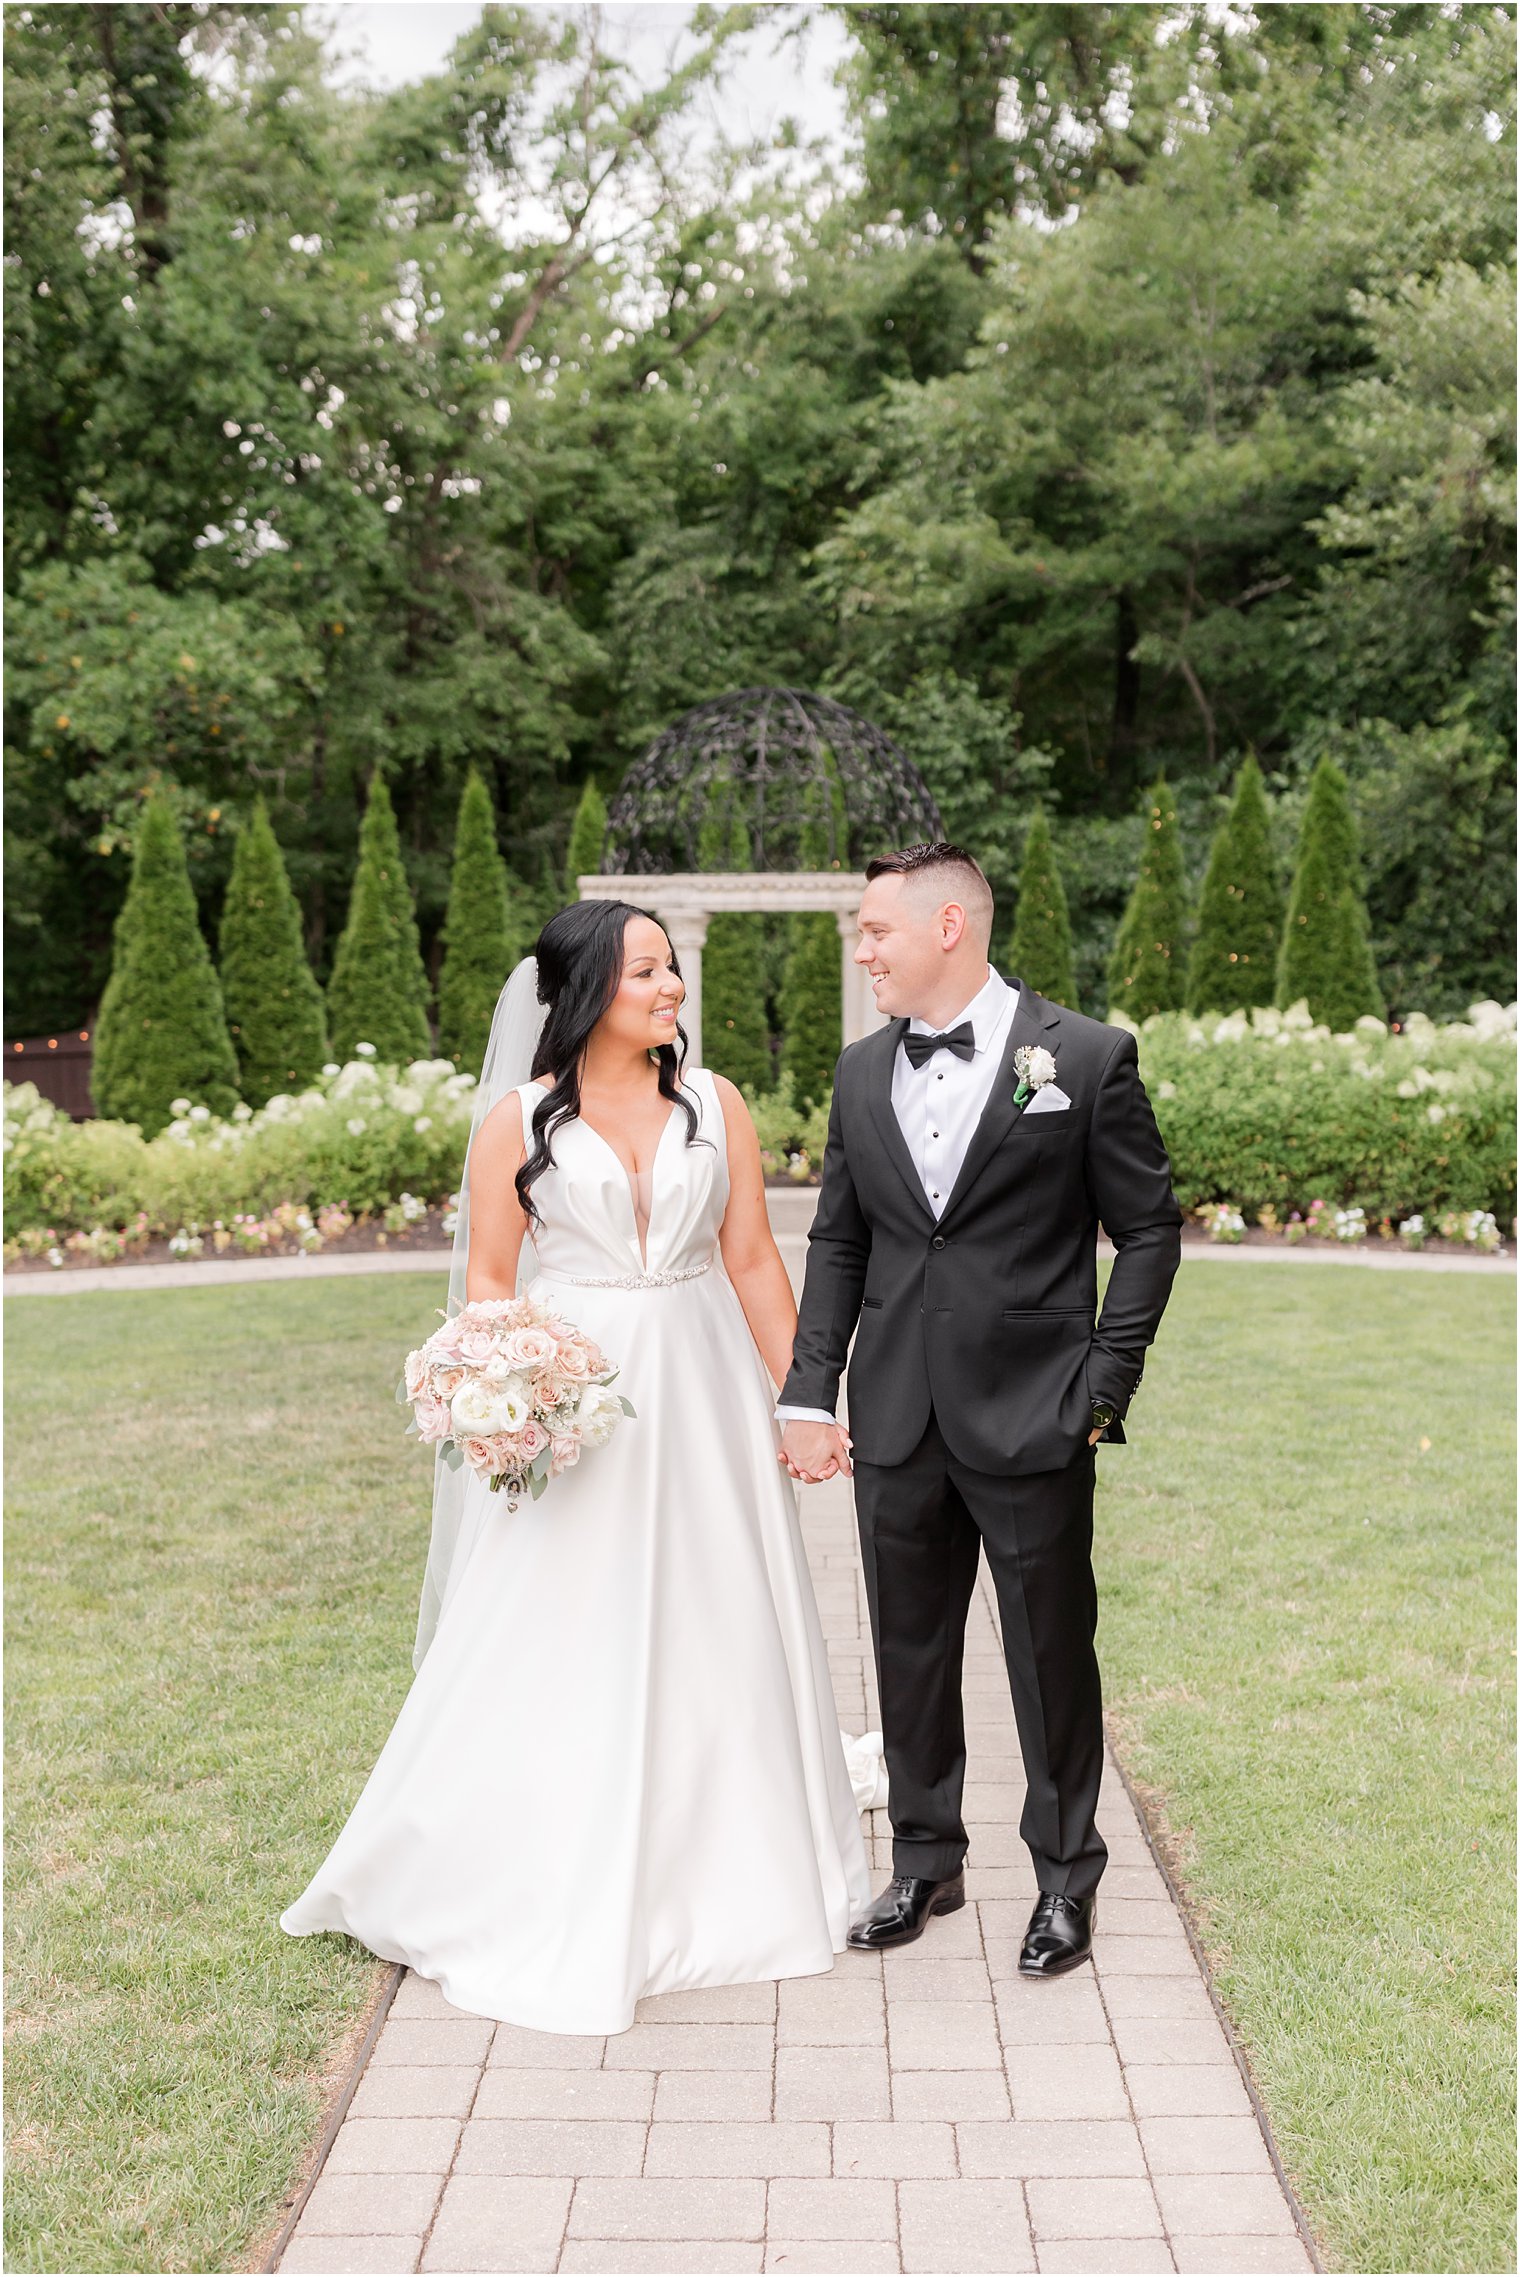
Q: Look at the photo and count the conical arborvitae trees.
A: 11